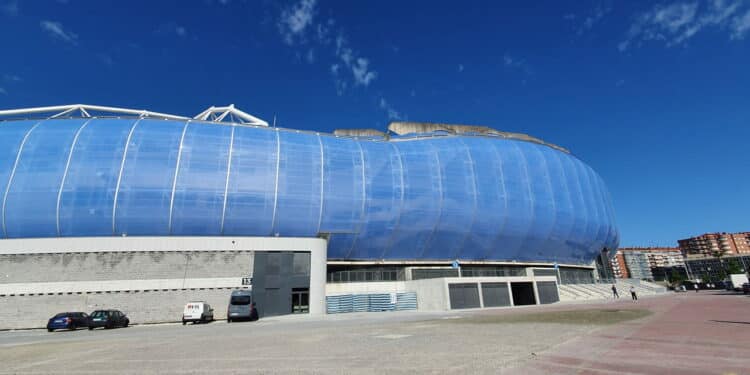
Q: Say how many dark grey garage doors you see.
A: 3